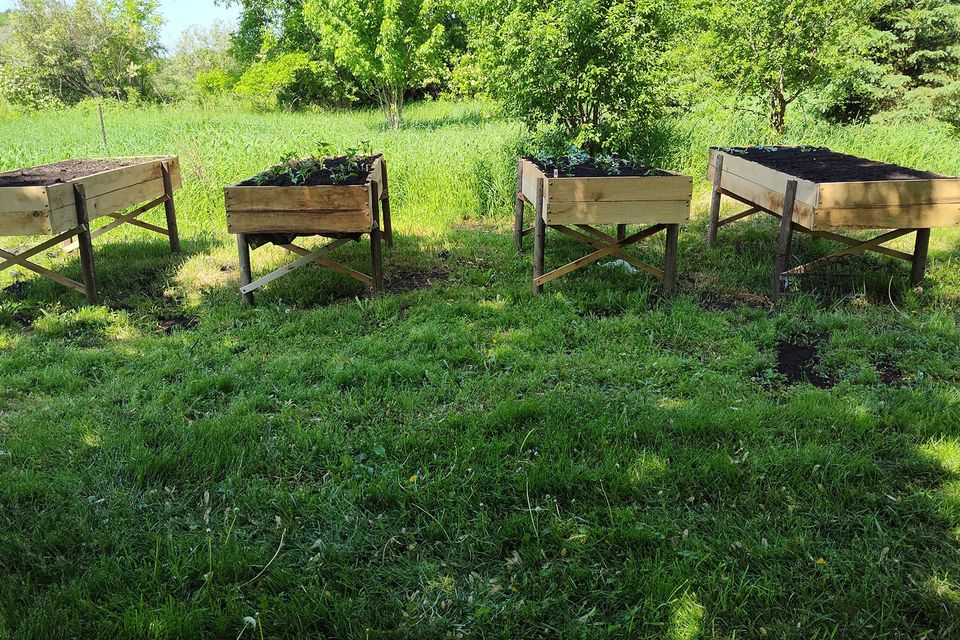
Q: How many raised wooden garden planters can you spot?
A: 4